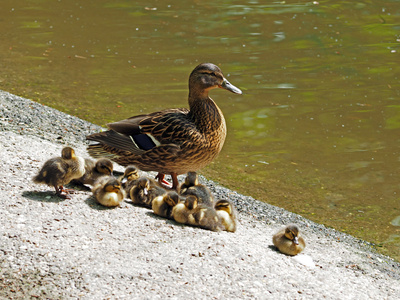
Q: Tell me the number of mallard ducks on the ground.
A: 11